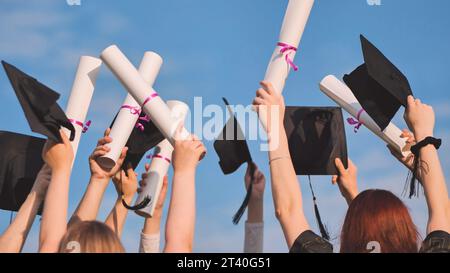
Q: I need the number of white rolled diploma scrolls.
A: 6